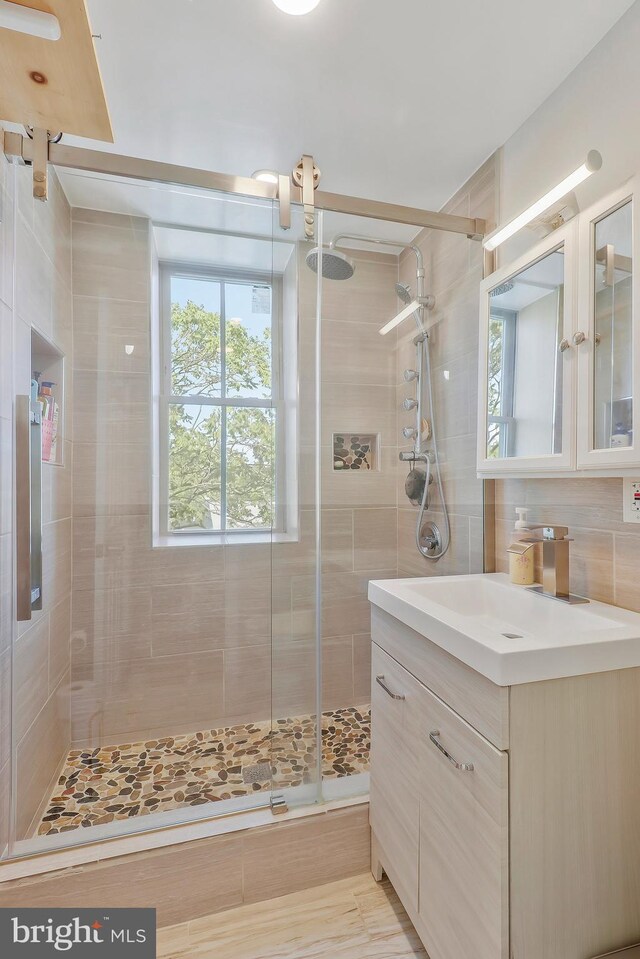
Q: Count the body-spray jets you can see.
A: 3